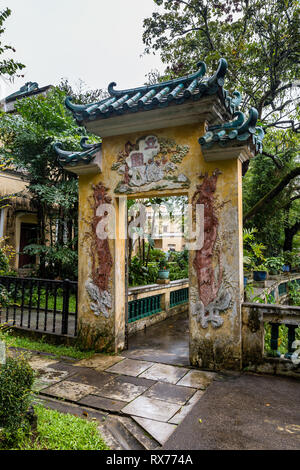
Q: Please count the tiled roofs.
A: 3